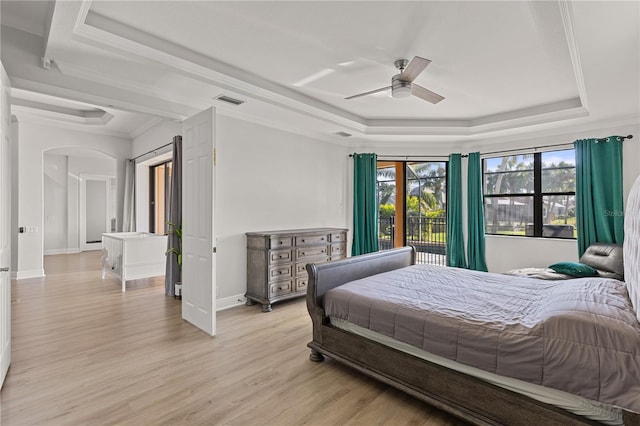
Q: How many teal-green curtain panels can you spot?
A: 4